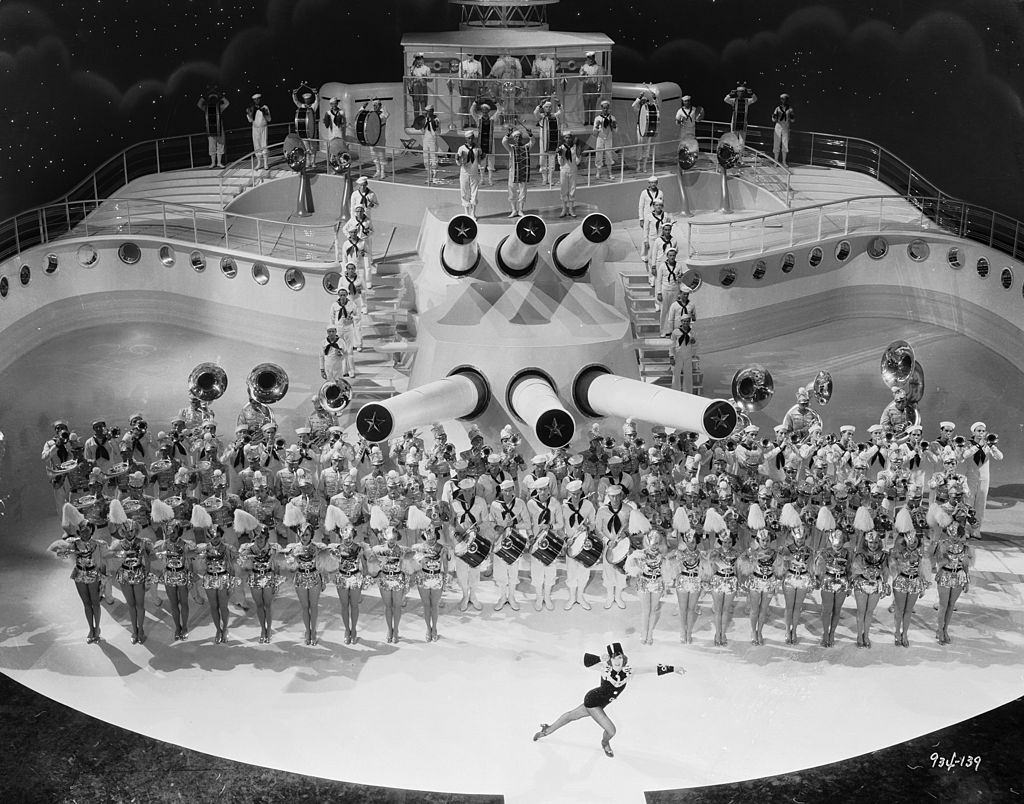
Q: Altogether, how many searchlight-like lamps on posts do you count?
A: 4